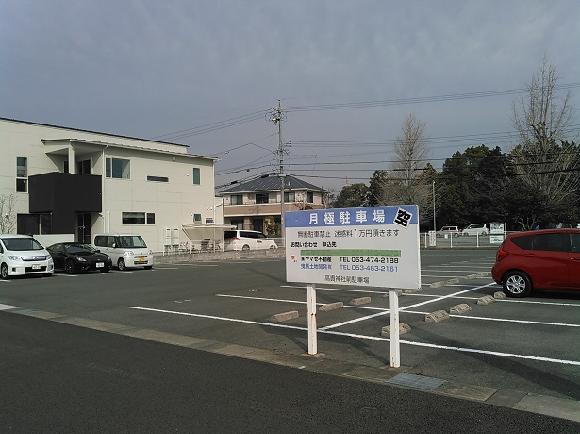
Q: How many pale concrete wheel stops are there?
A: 14